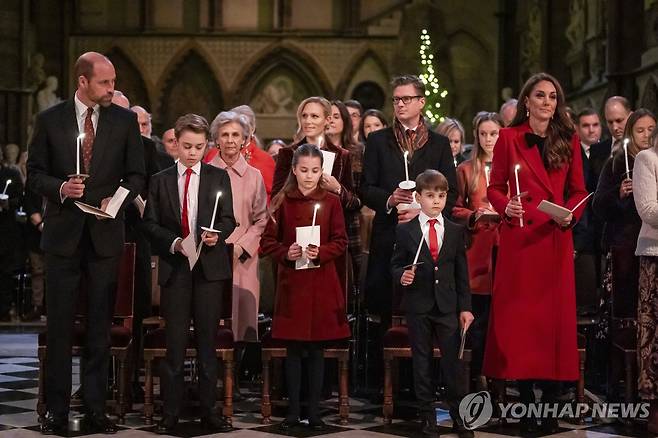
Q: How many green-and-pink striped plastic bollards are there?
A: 0